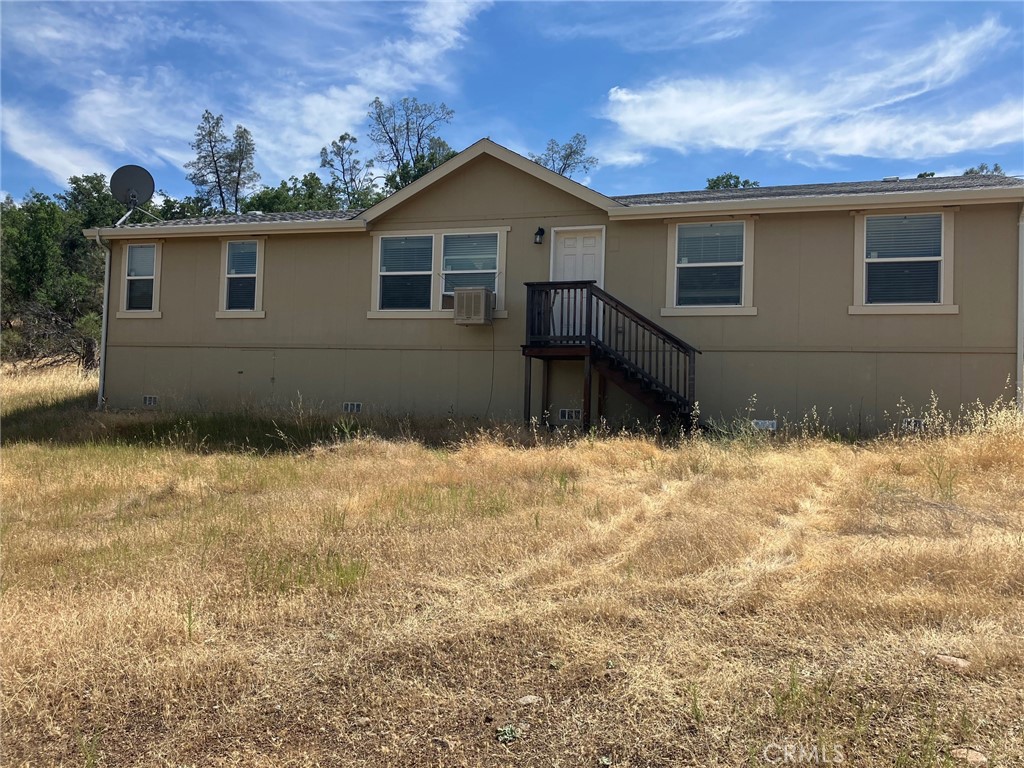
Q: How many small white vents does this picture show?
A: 5